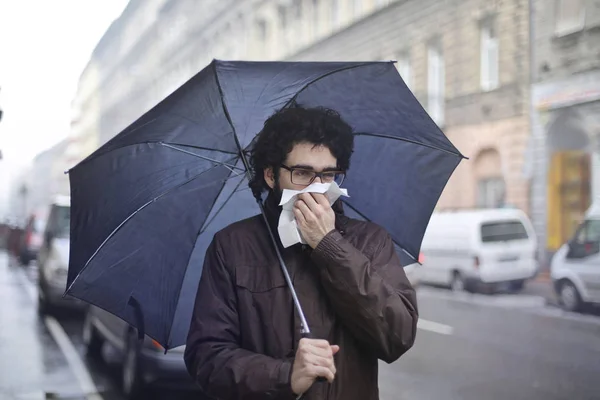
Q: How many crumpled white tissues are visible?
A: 1